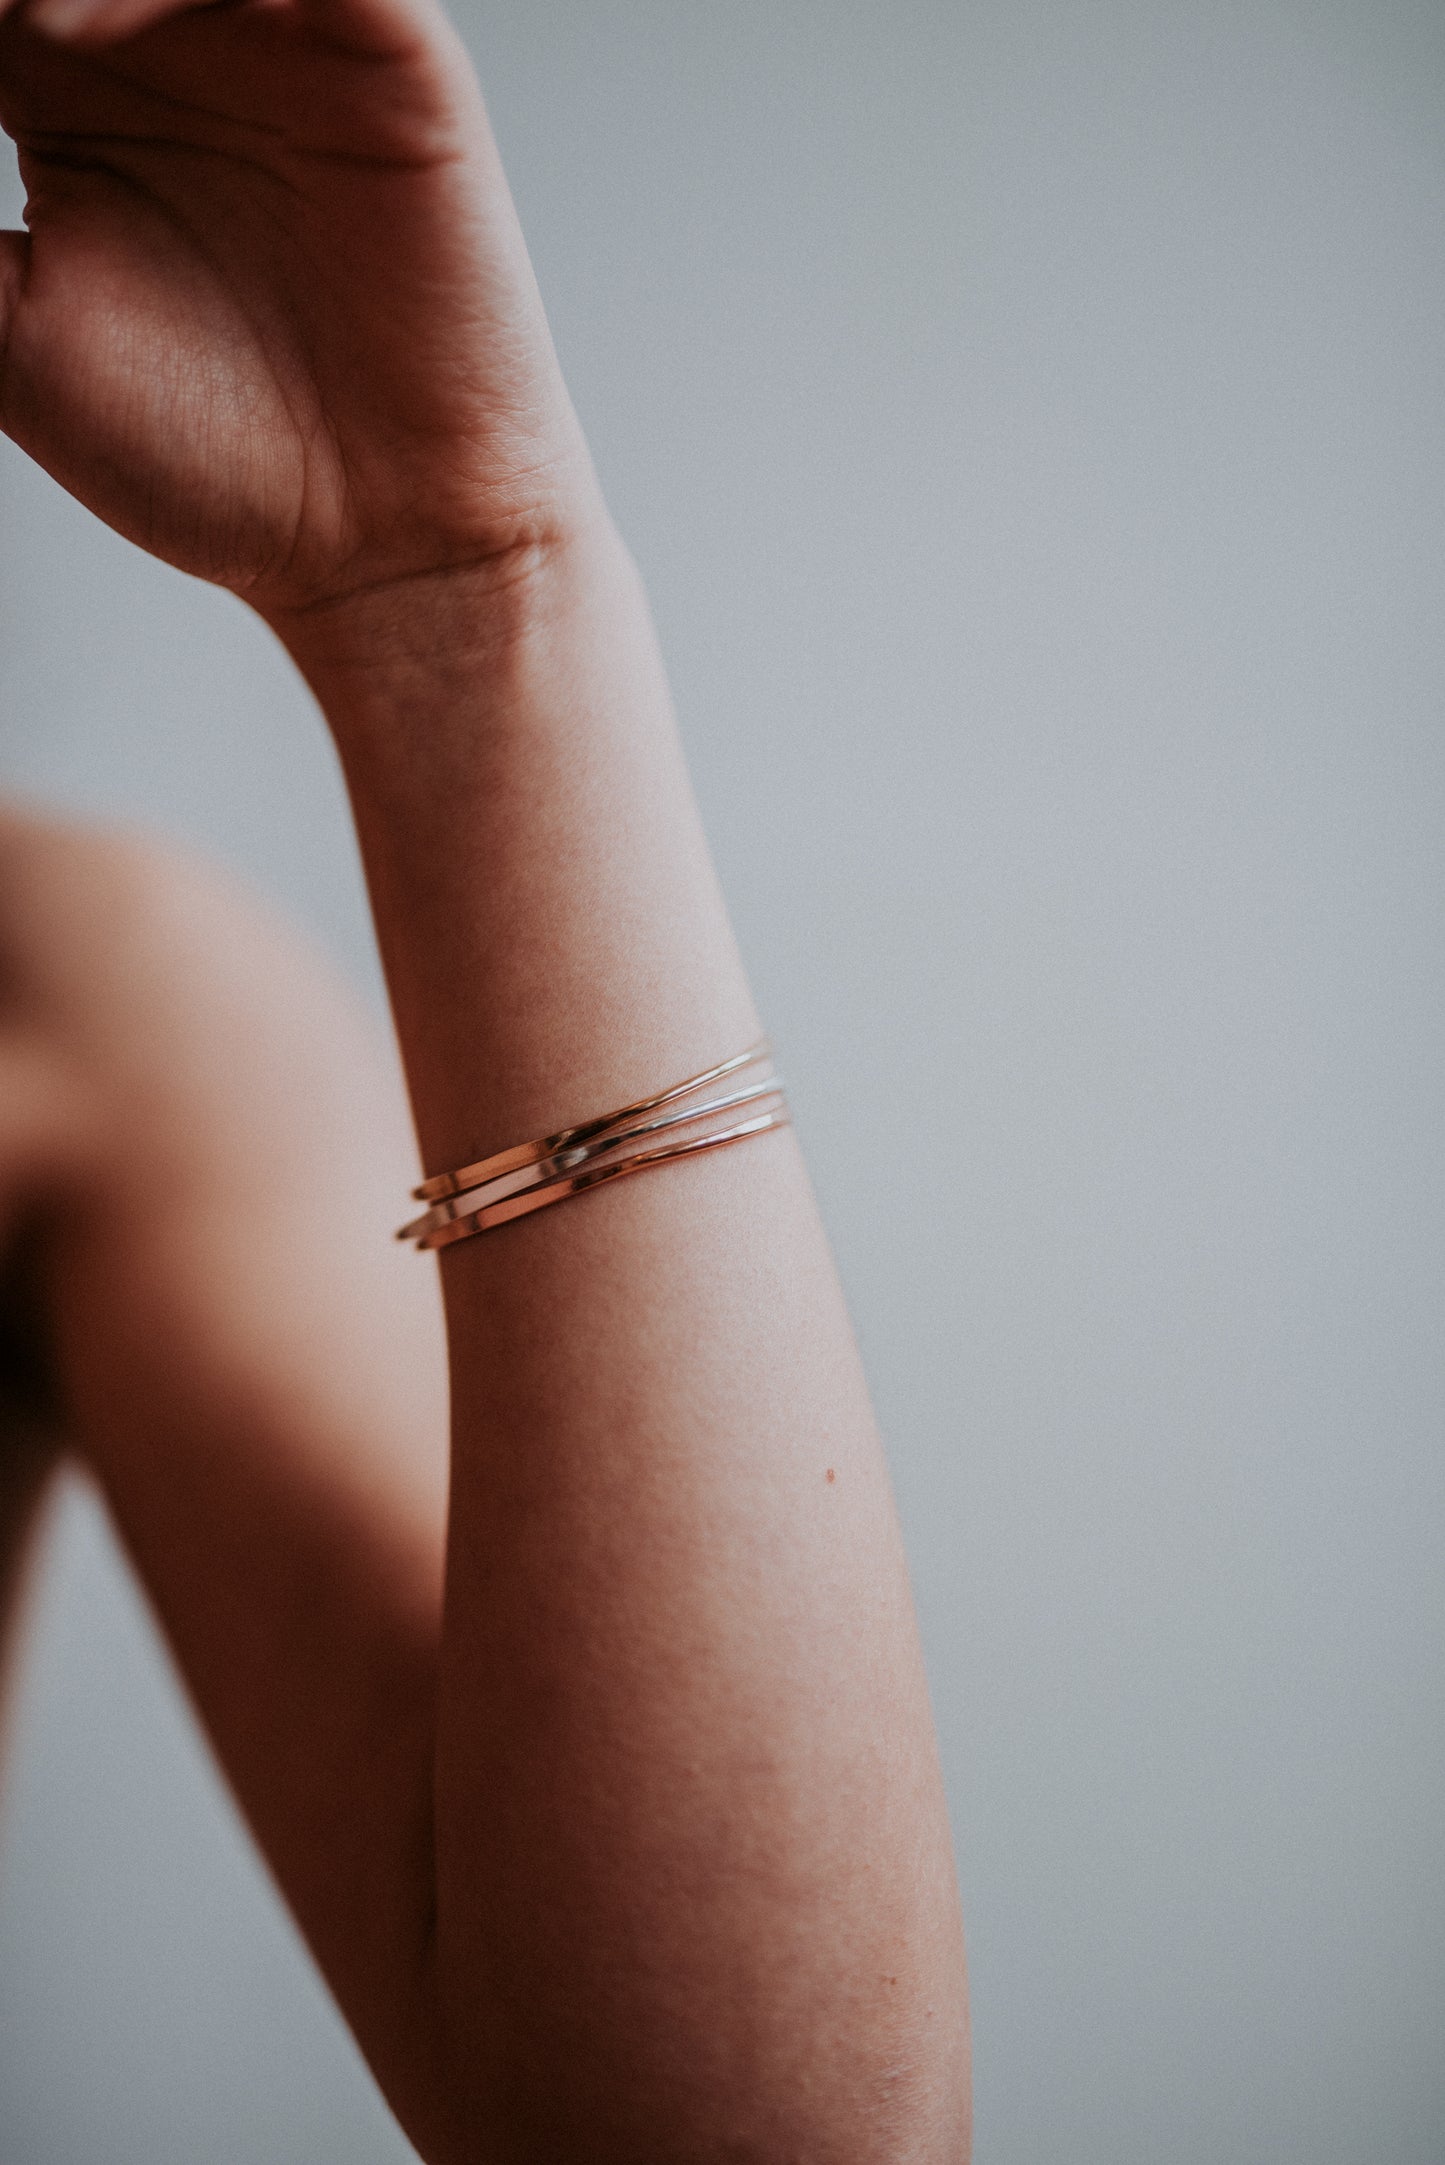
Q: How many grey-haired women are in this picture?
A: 0